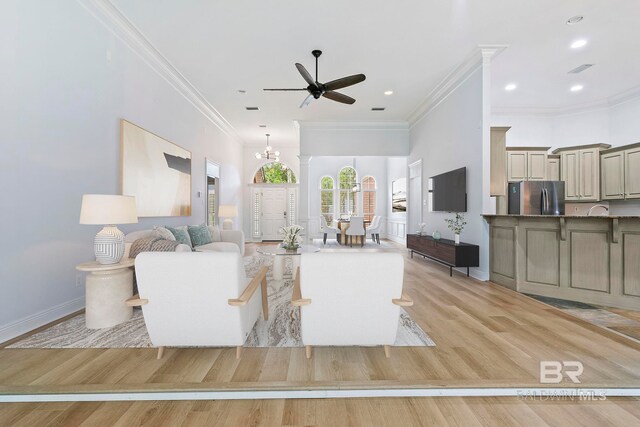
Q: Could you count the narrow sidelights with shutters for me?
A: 2